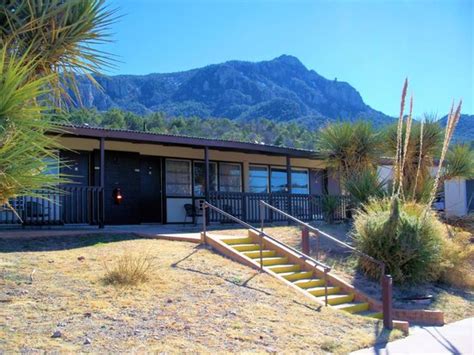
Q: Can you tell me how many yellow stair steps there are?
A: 11